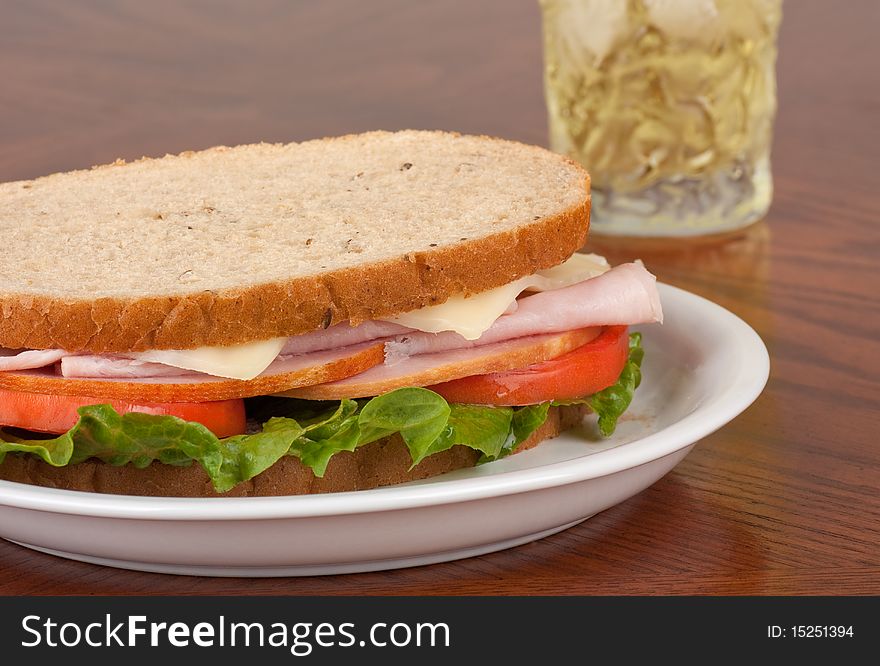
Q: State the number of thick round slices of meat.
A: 2